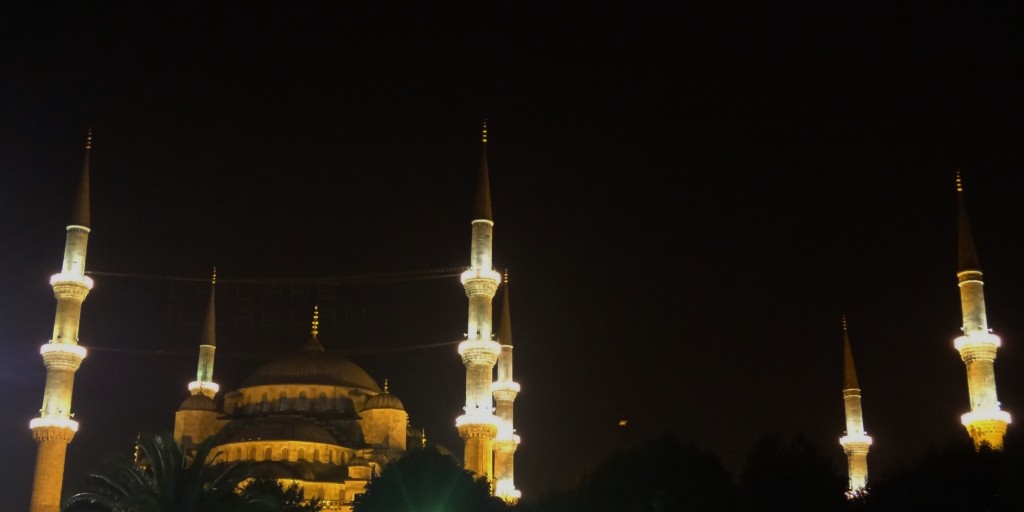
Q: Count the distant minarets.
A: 3